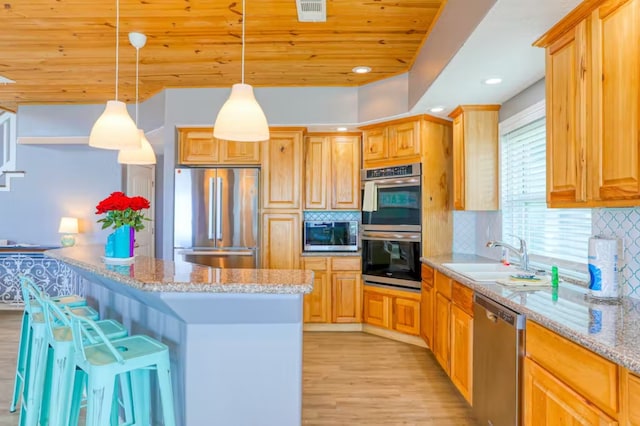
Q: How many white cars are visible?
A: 0